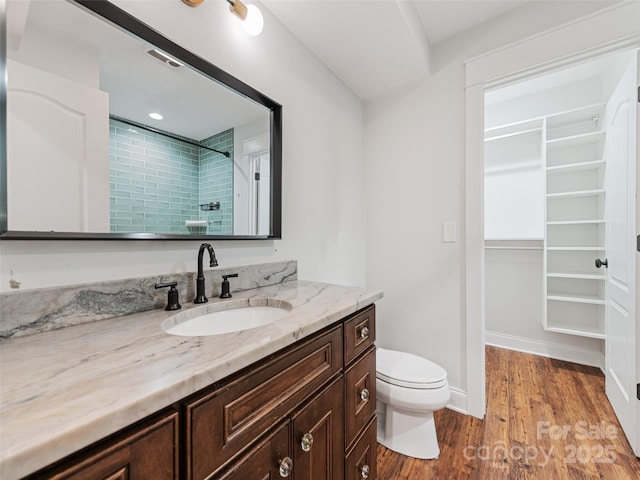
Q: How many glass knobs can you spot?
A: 5